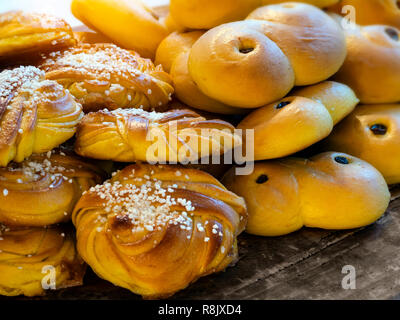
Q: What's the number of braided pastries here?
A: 7